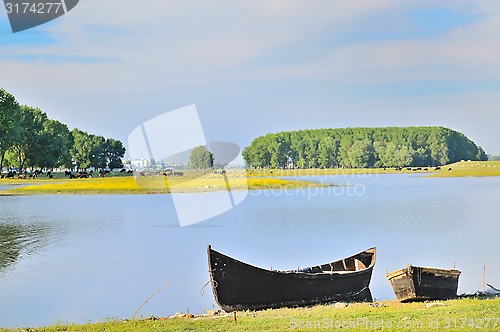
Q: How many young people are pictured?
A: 0